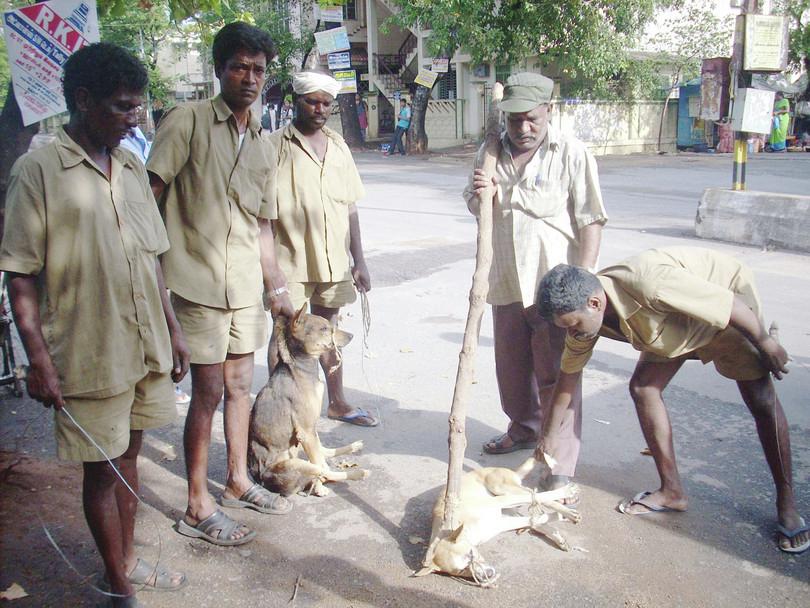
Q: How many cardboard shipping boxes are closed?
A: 0